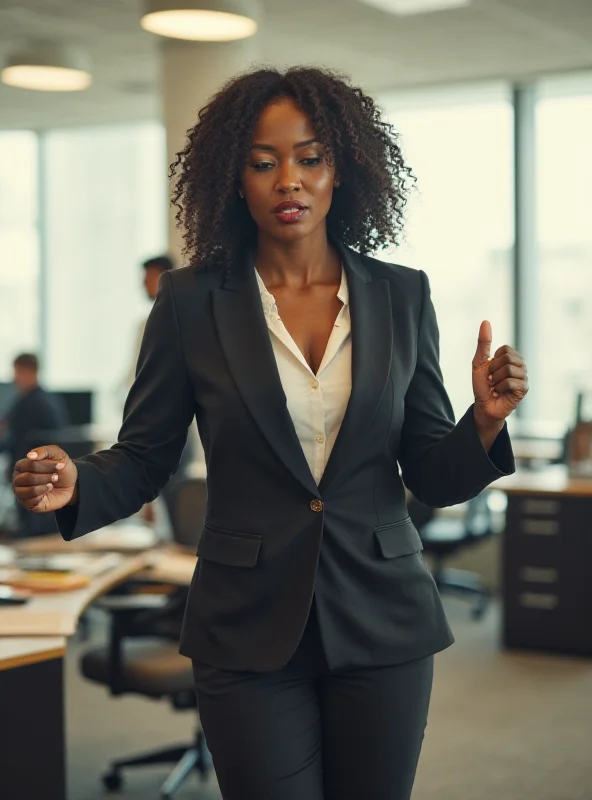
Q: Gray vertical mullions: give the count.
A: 2